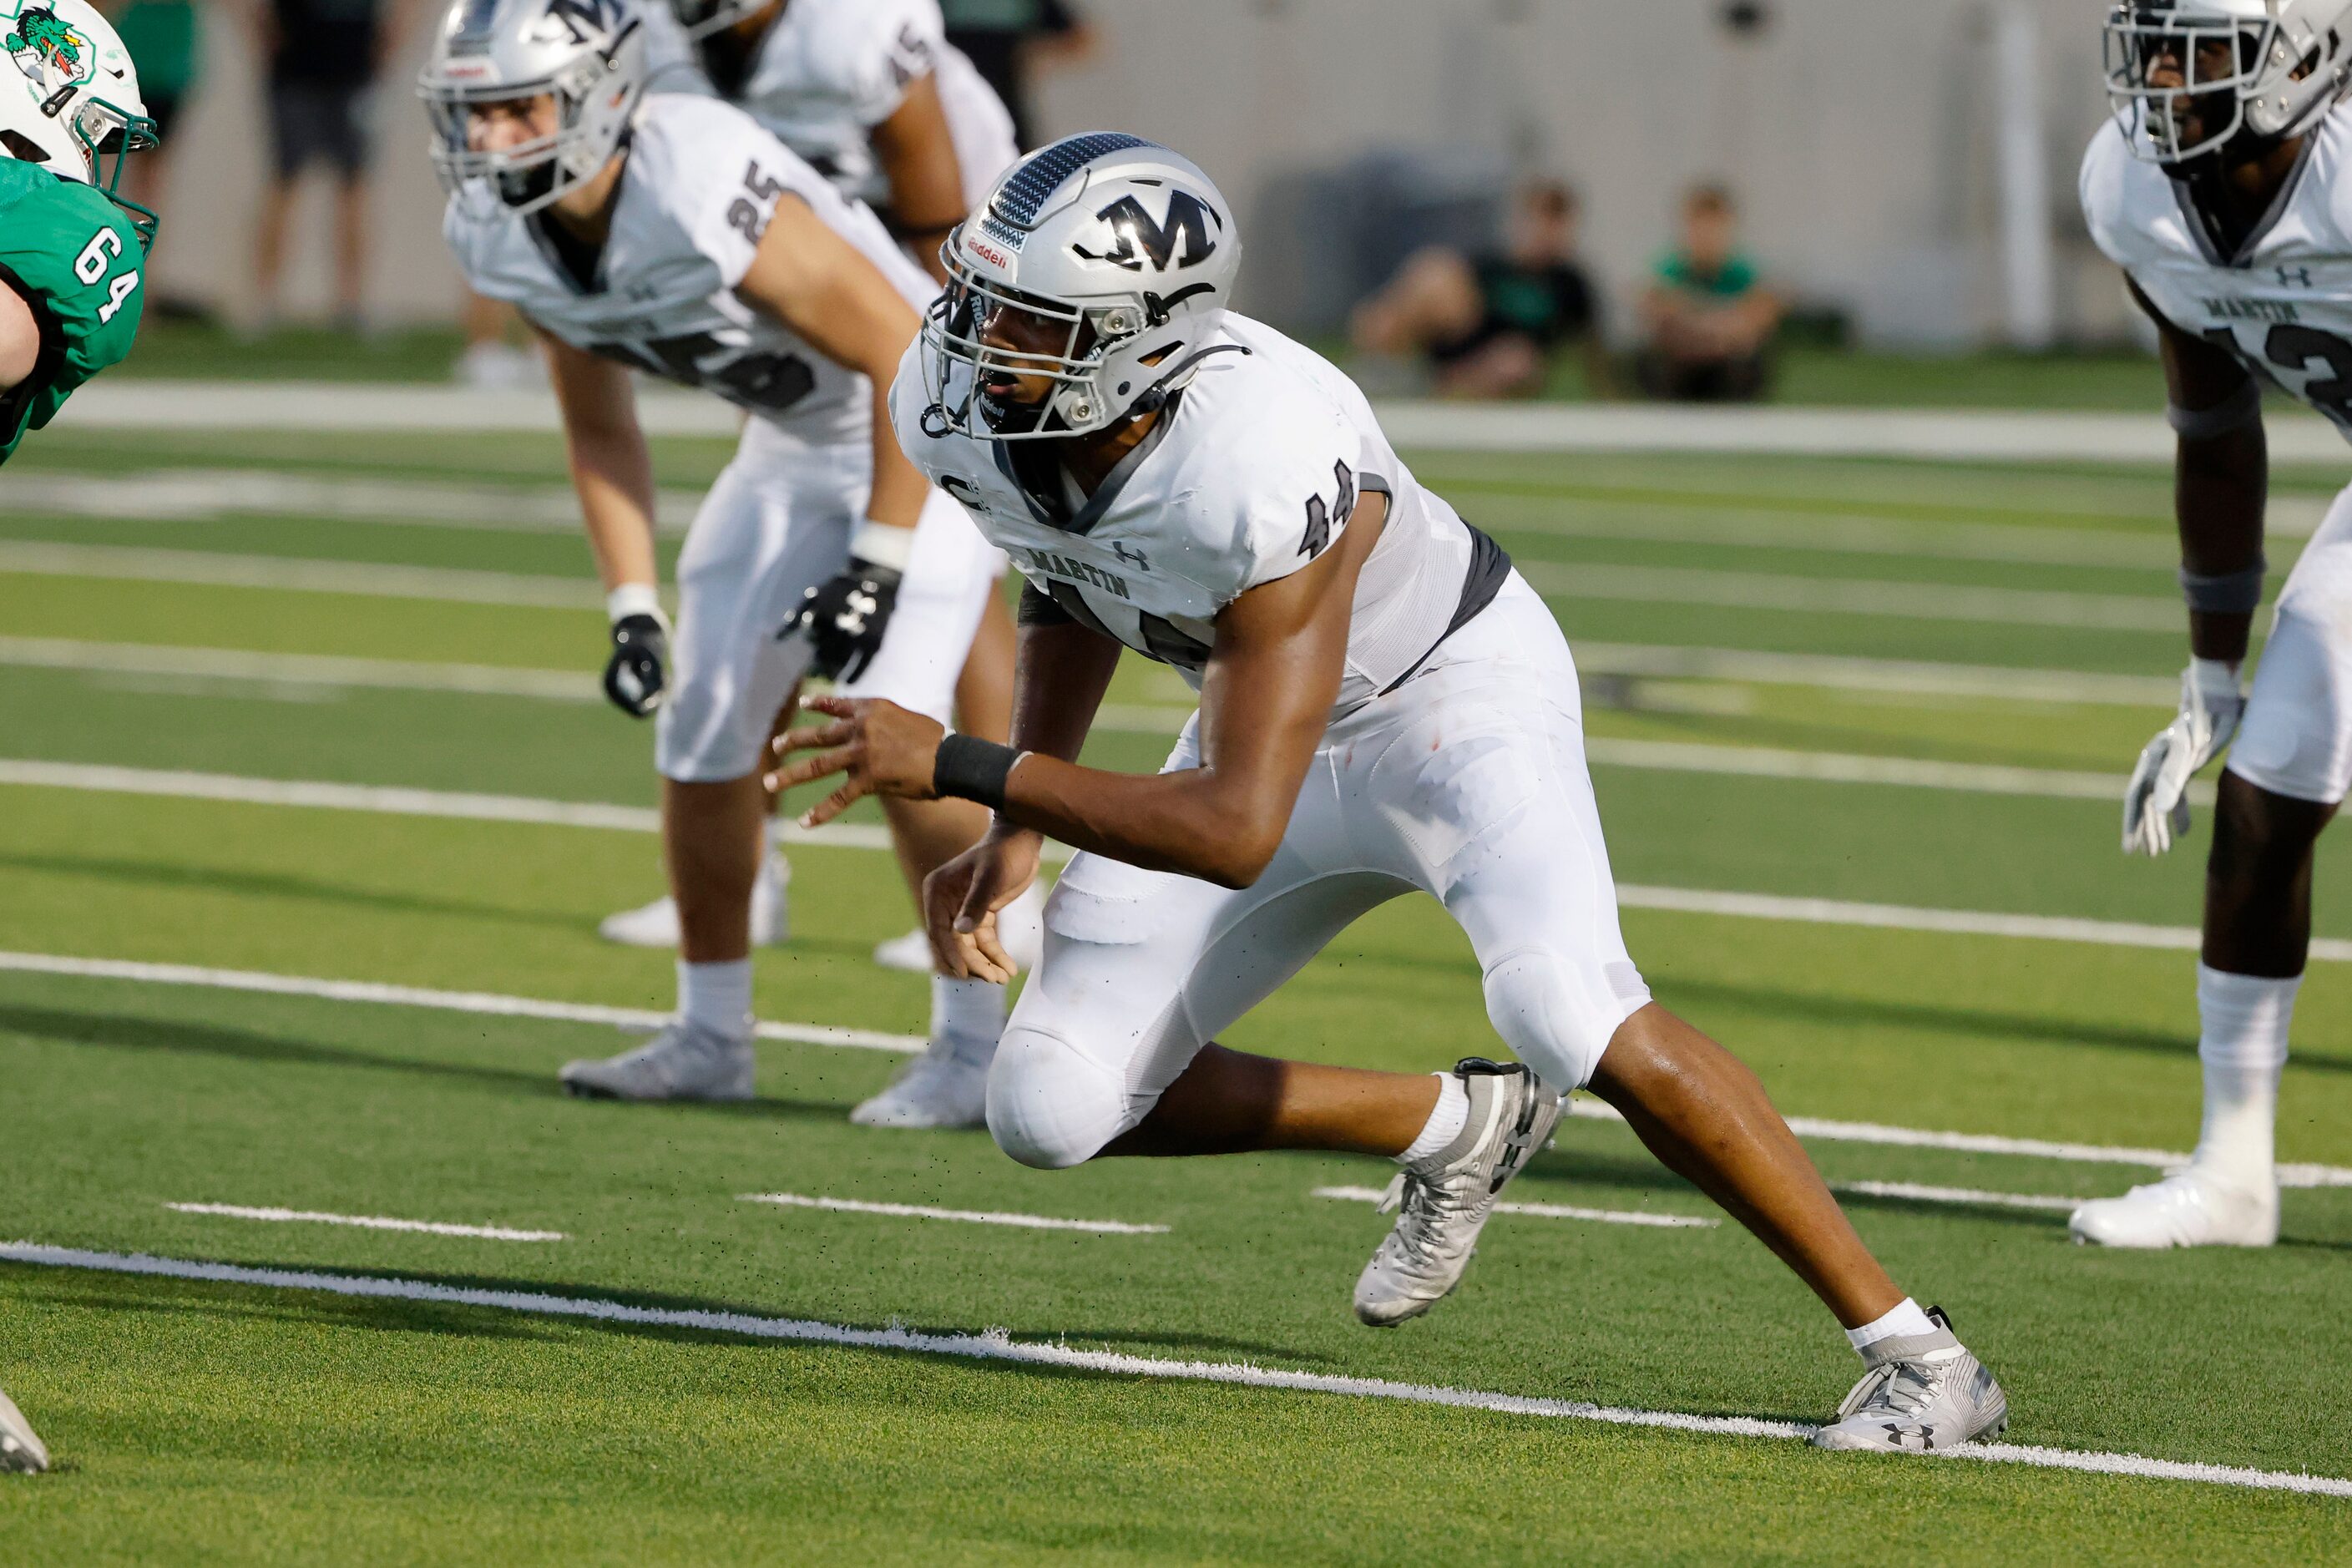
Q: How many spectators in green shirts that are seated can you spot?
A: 1